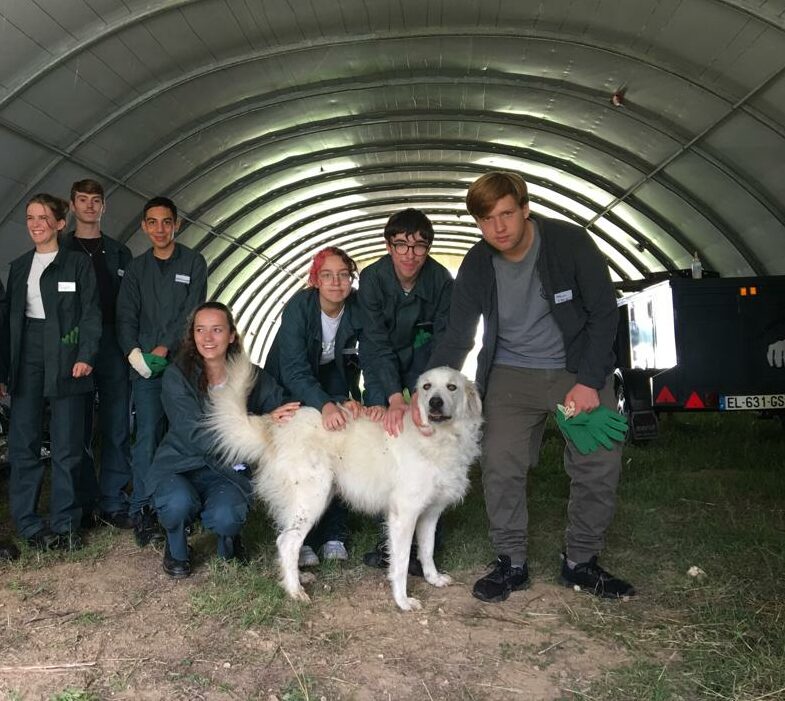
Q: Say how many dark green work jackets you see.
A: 6